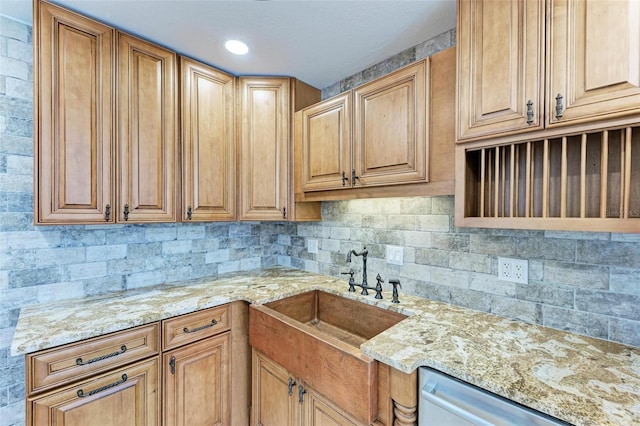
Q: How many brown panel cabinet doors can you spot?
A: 11